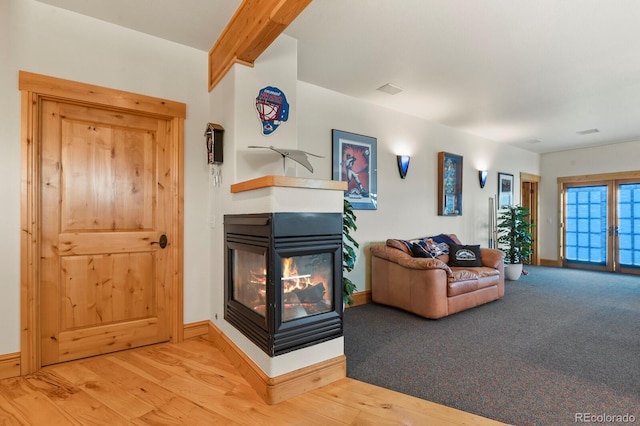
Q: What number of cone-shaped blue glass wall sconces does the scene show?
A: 2